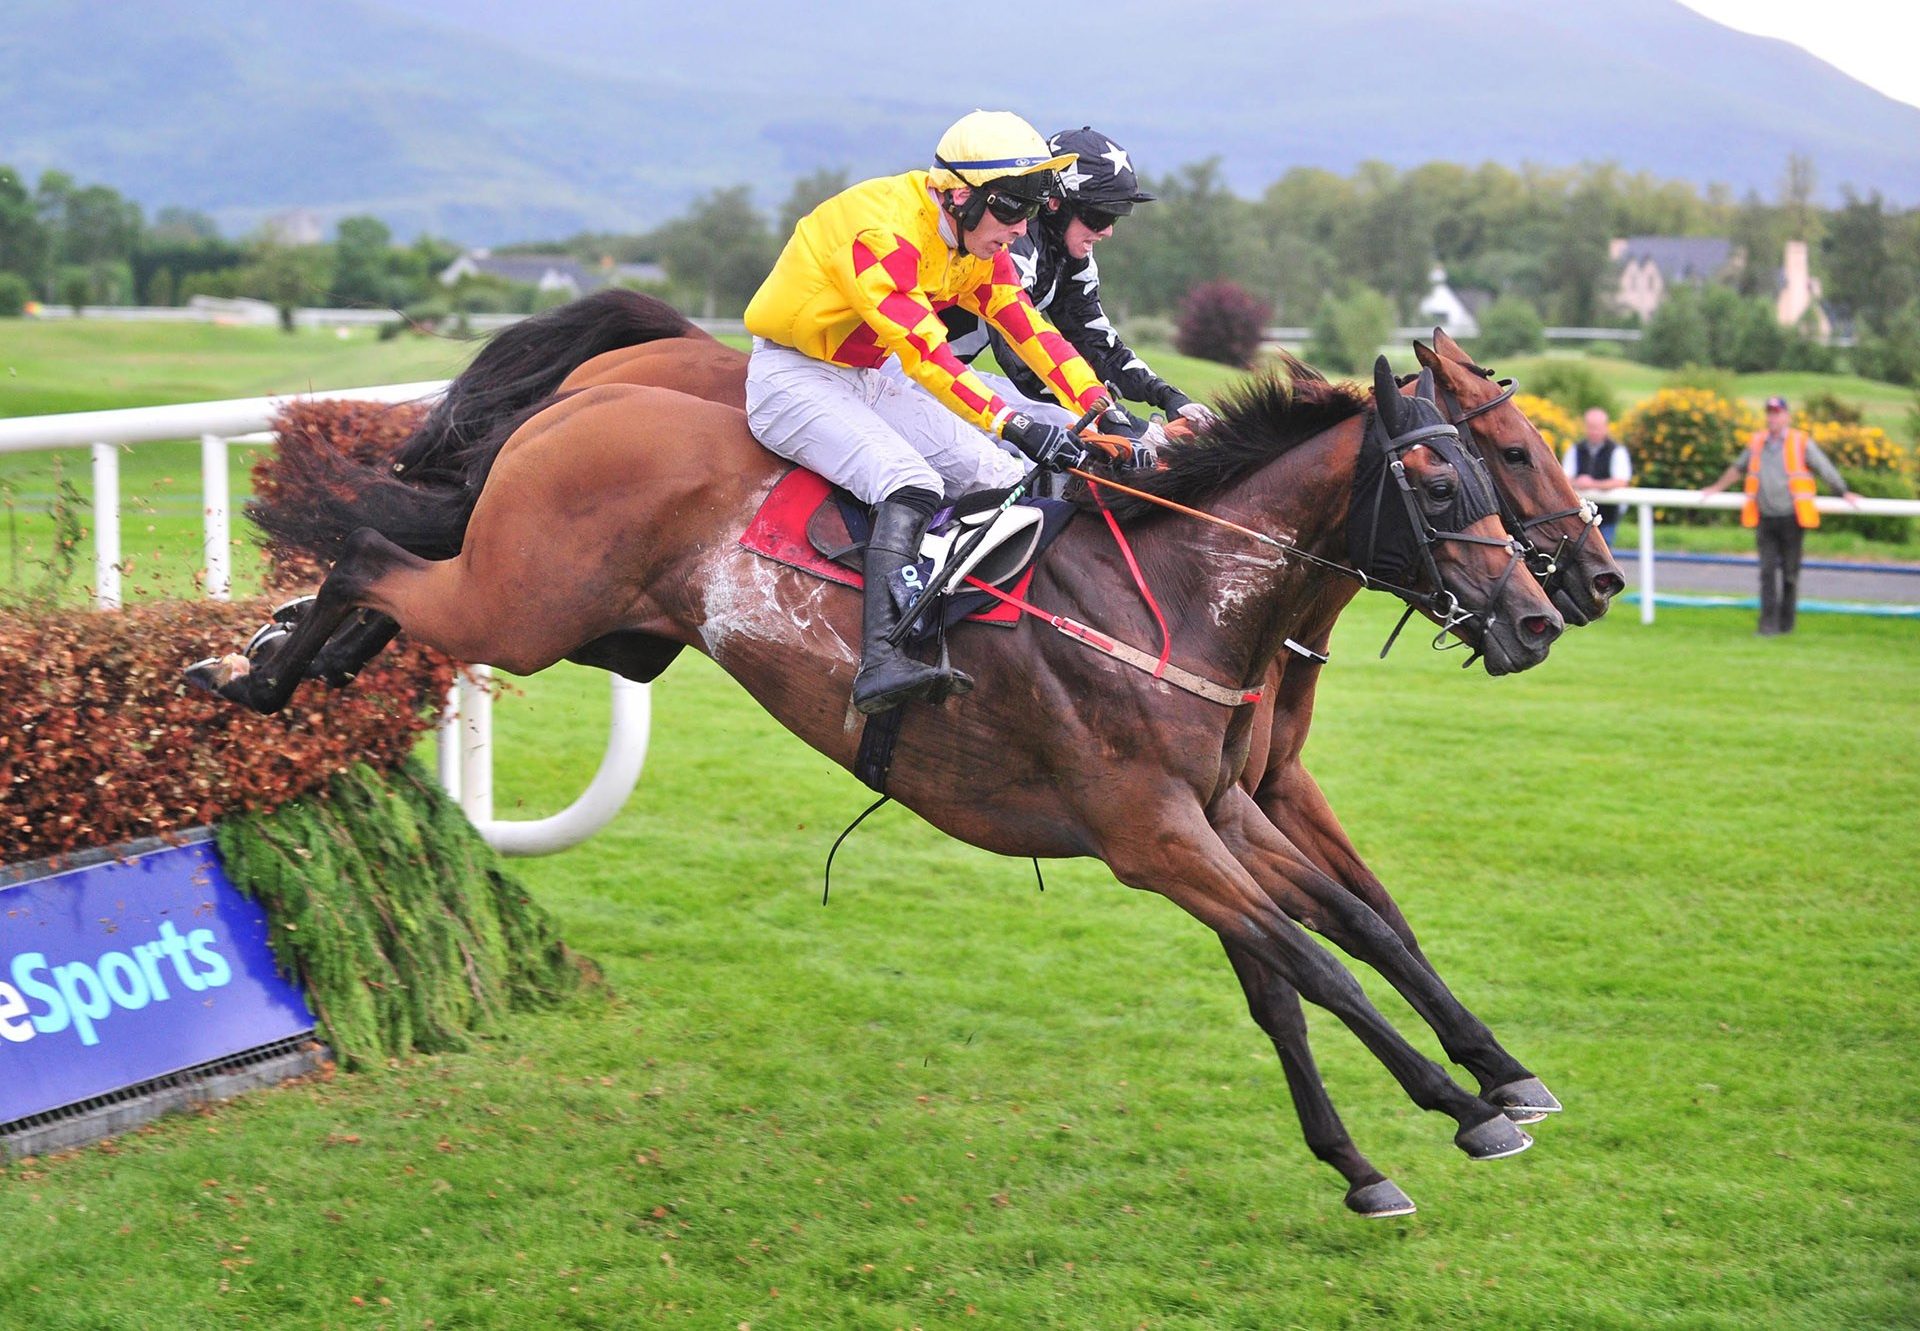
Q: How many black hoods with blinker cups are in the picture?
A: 1